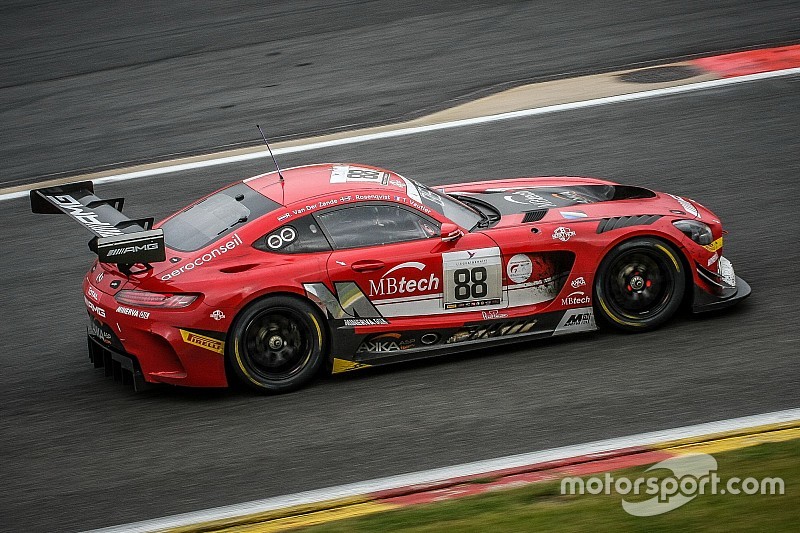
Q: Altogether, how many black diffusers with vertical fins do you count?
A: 1